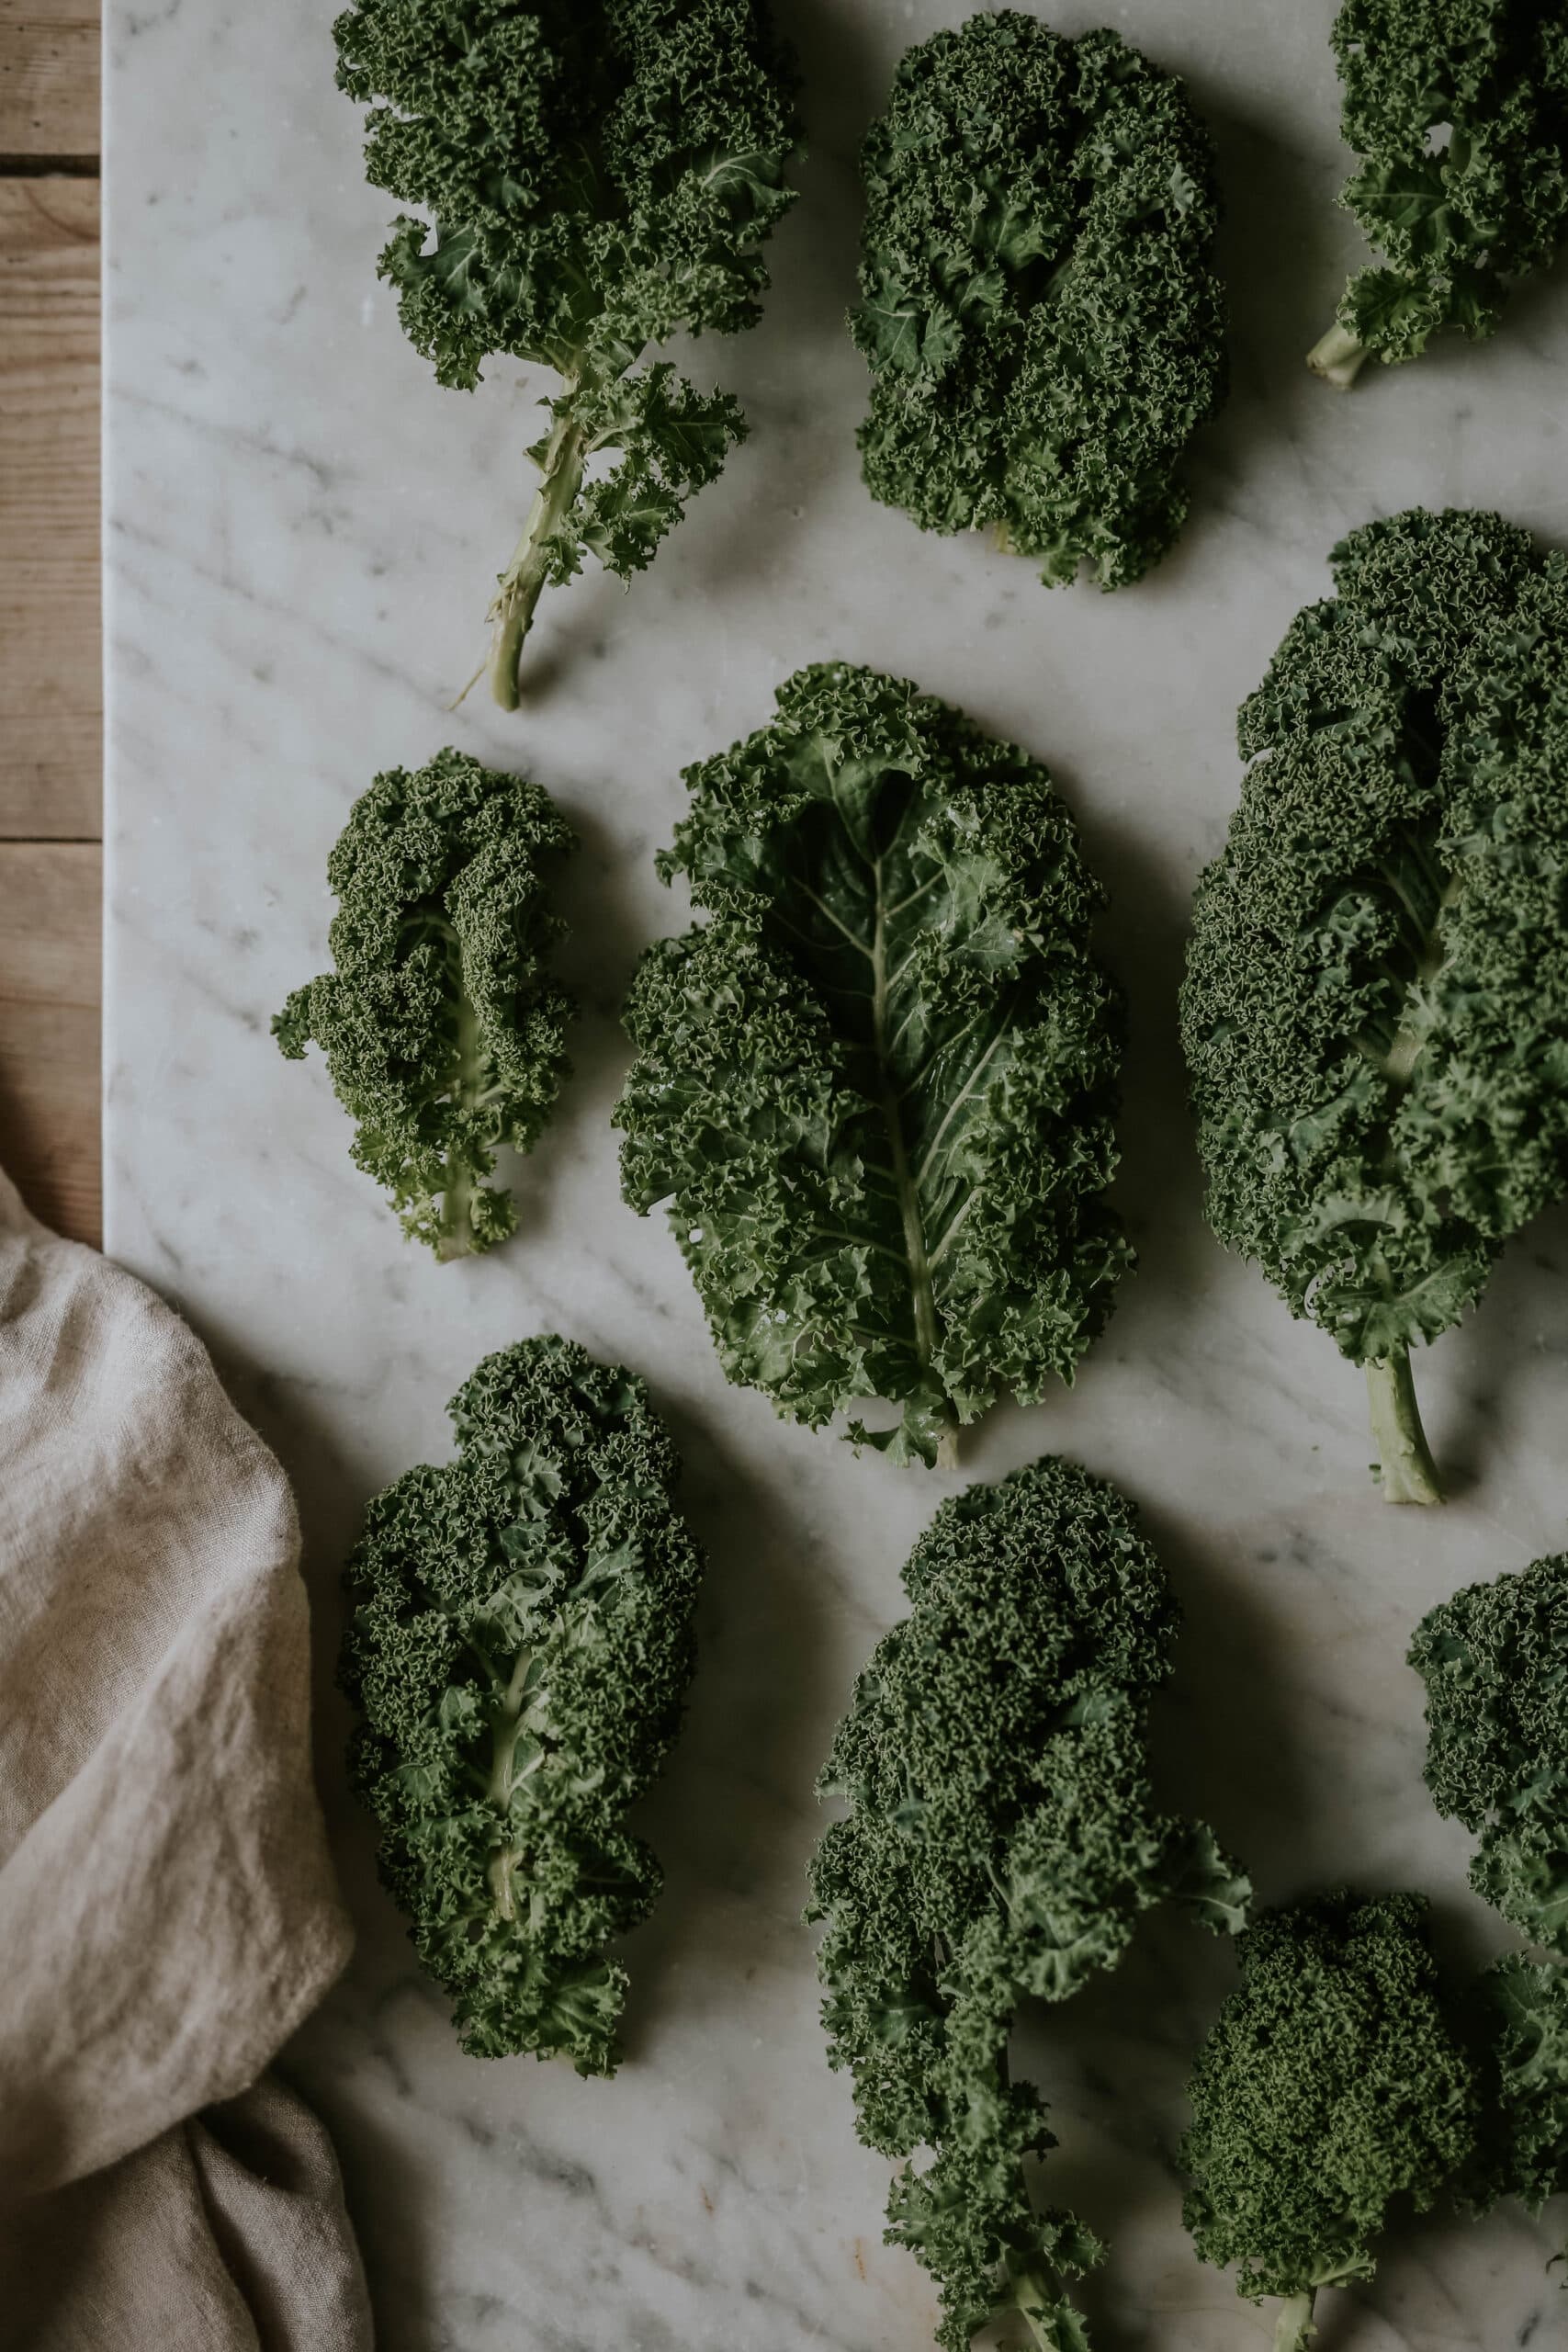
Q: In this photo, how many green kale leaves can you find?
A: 10